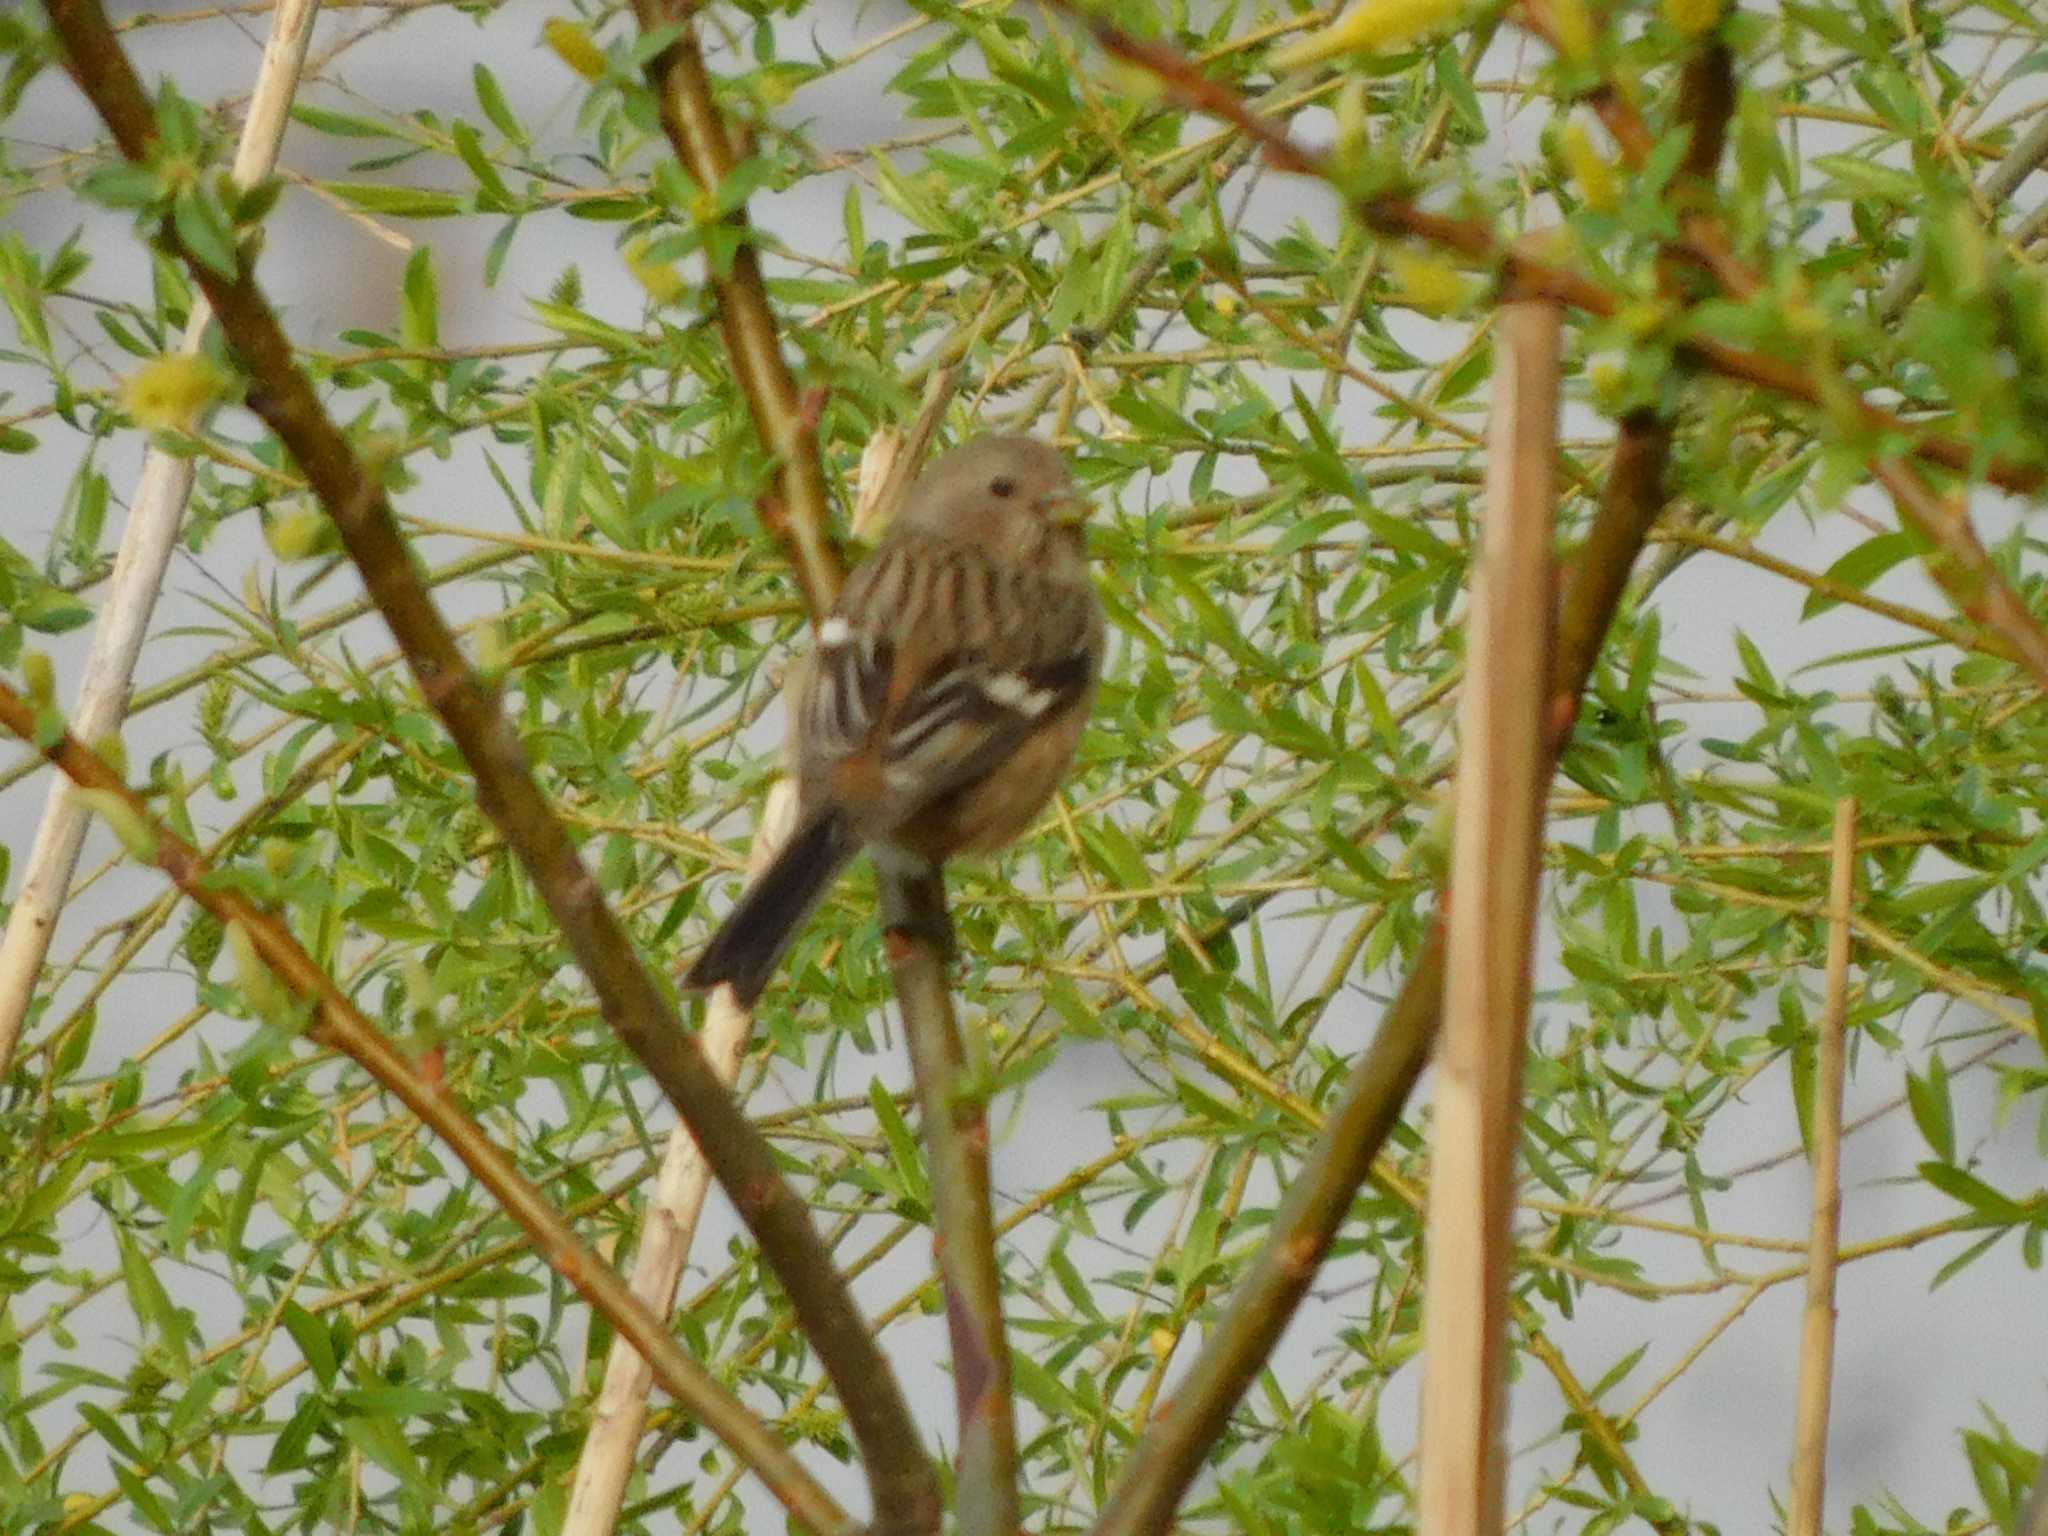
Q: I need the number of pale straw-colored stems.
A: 4